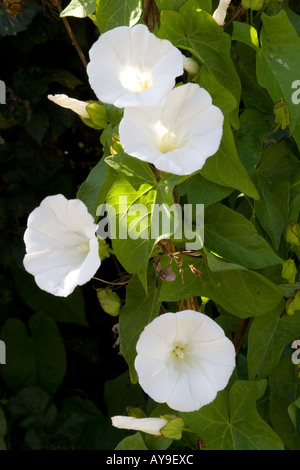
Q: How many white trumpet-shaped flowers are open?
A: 4